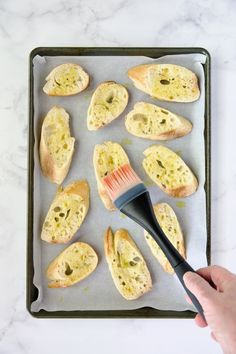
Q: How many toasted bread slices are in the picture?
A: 11